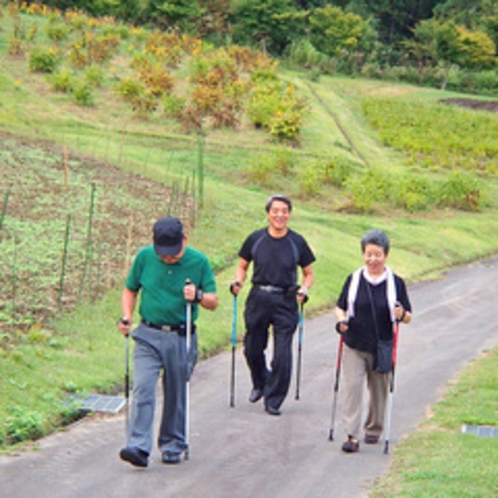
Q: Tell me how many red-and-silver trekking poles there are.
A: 2